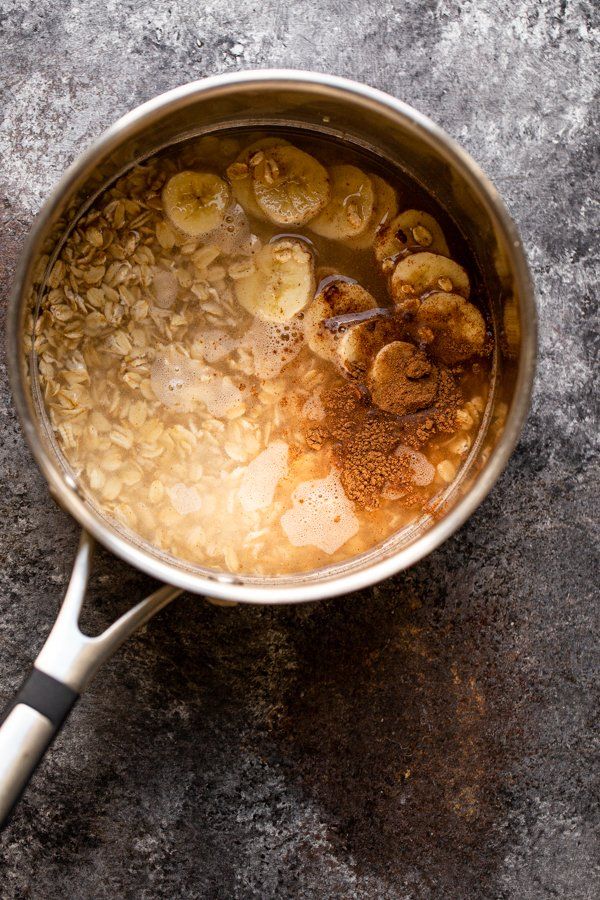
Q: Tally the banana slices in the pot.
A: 12